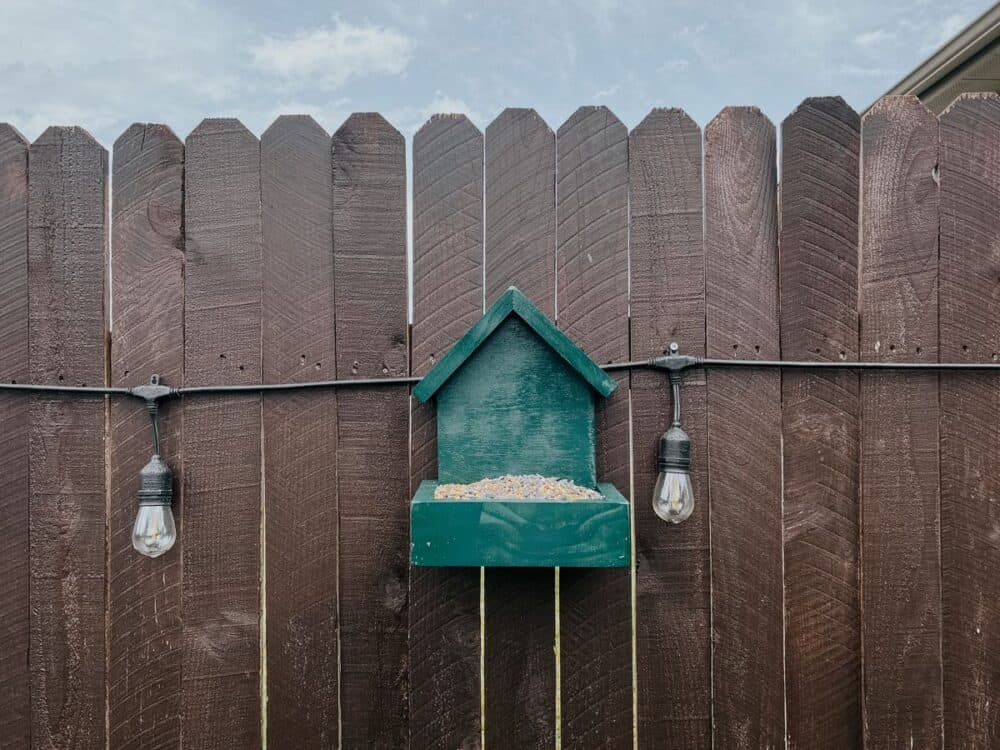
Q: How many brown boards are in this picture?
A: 14